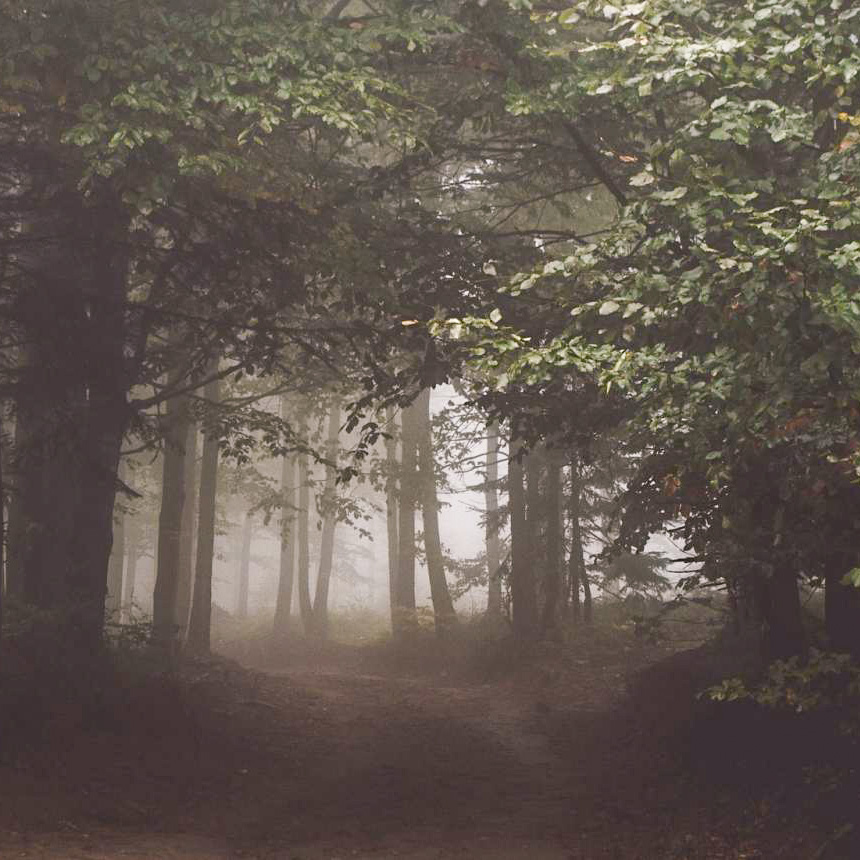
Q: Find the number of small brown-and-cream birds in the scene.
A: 0